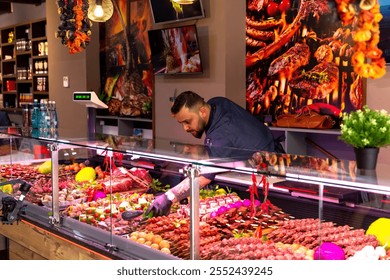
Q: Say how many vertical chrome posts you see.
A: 2